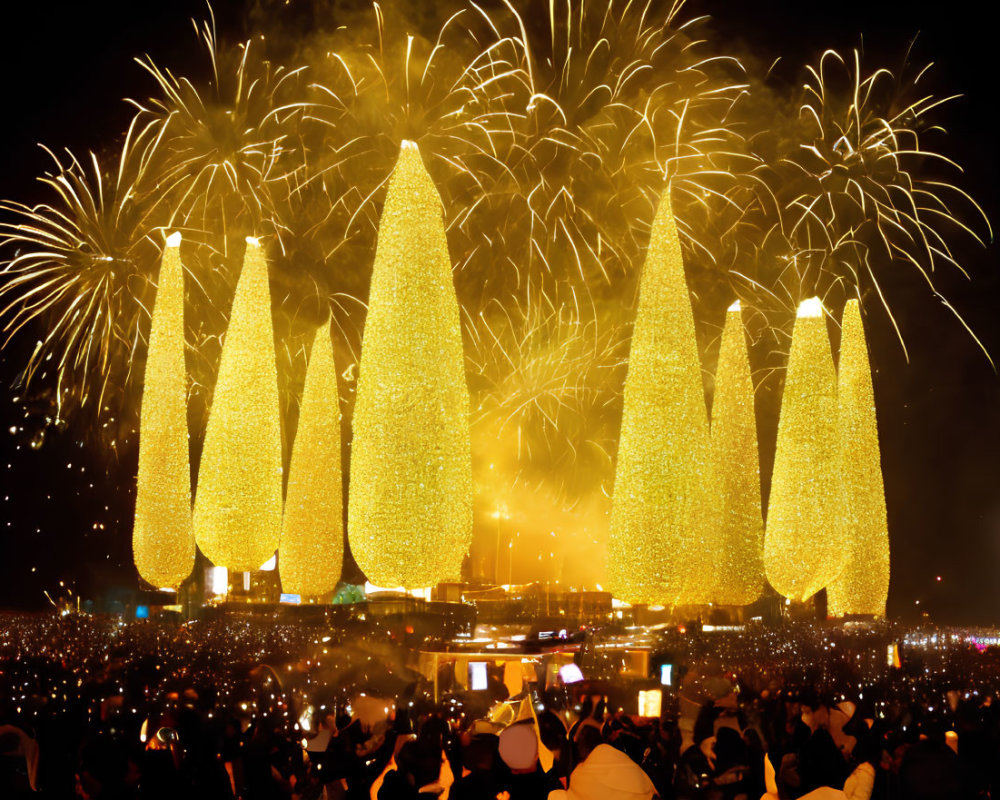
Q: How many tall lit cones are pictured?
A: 8